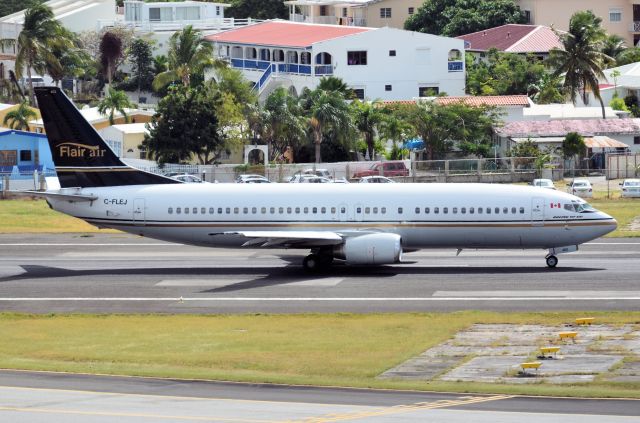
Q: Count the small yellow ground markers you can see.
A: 4